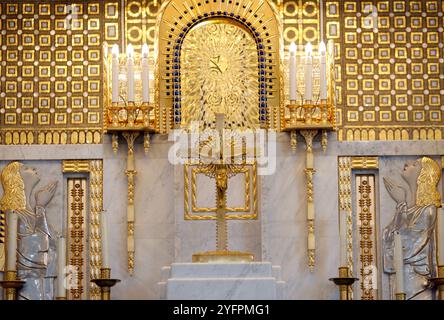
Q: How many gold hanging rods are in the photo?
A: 2